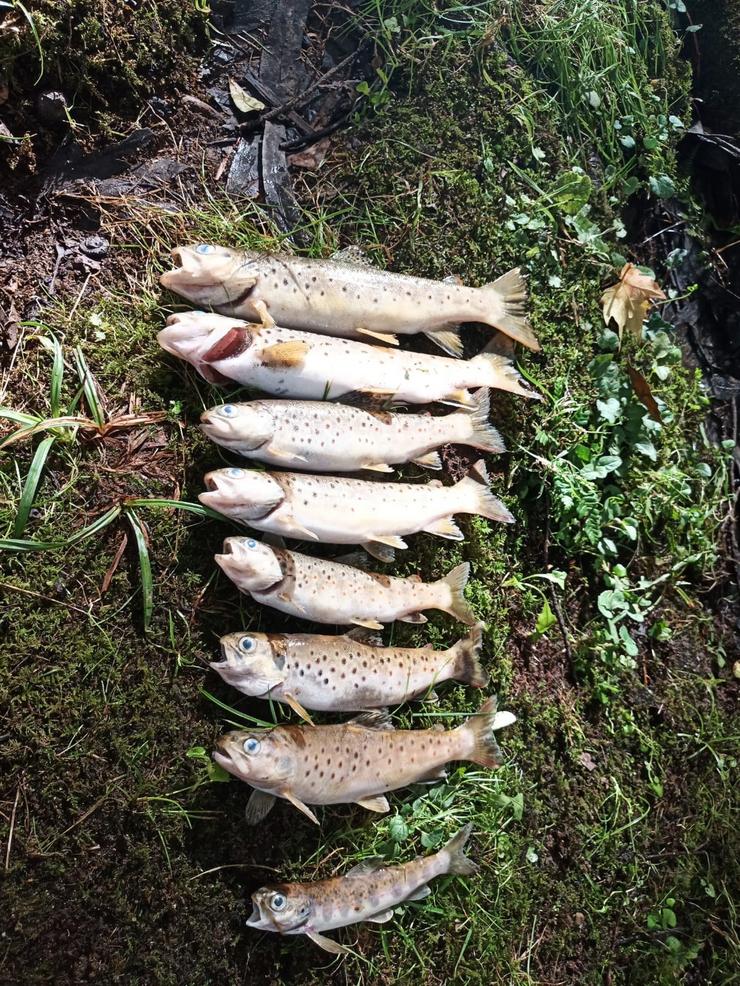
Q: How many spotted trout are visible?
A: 8